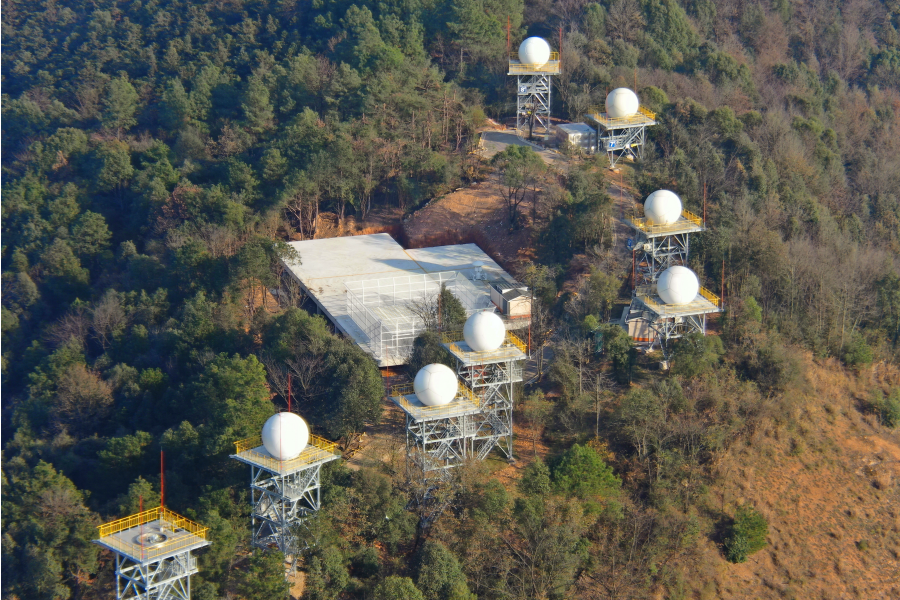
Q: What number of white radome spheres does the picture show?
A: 7